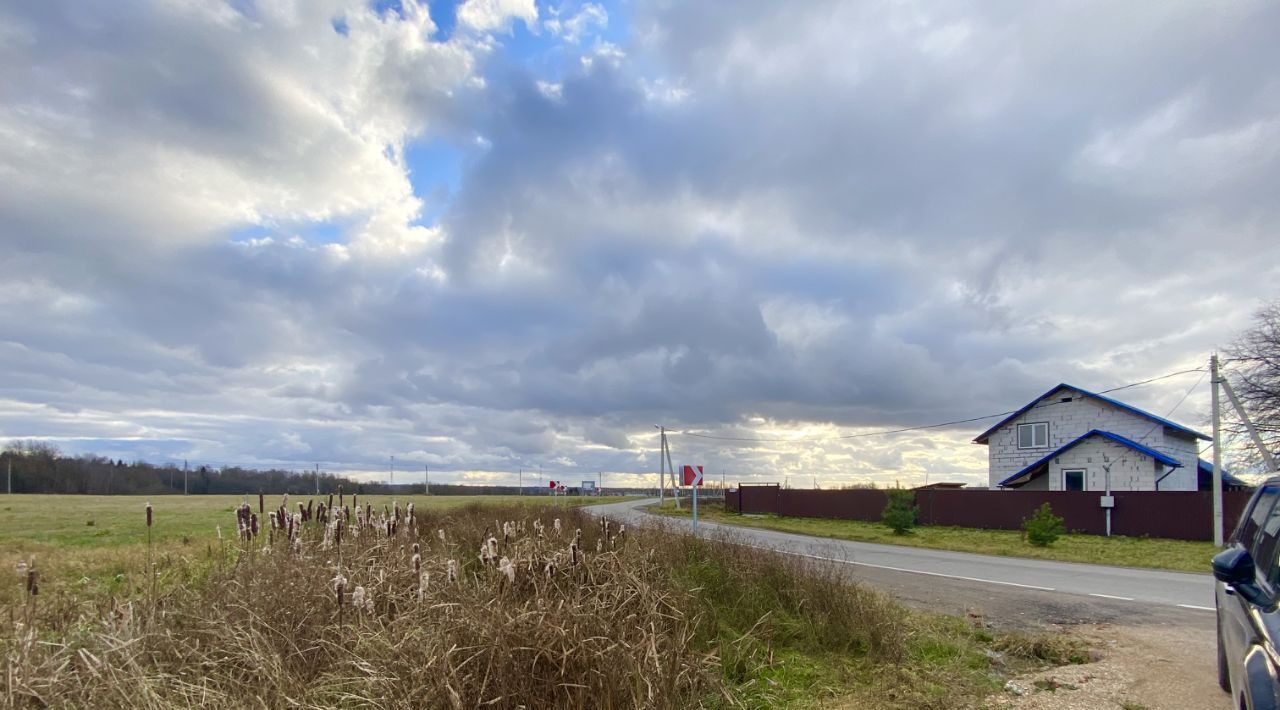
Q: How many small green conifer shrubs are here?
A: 2